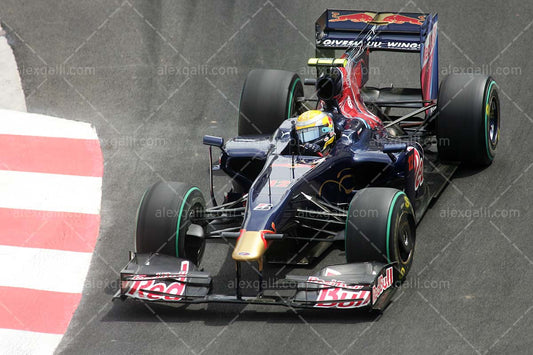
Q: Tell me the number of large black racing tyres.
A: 4